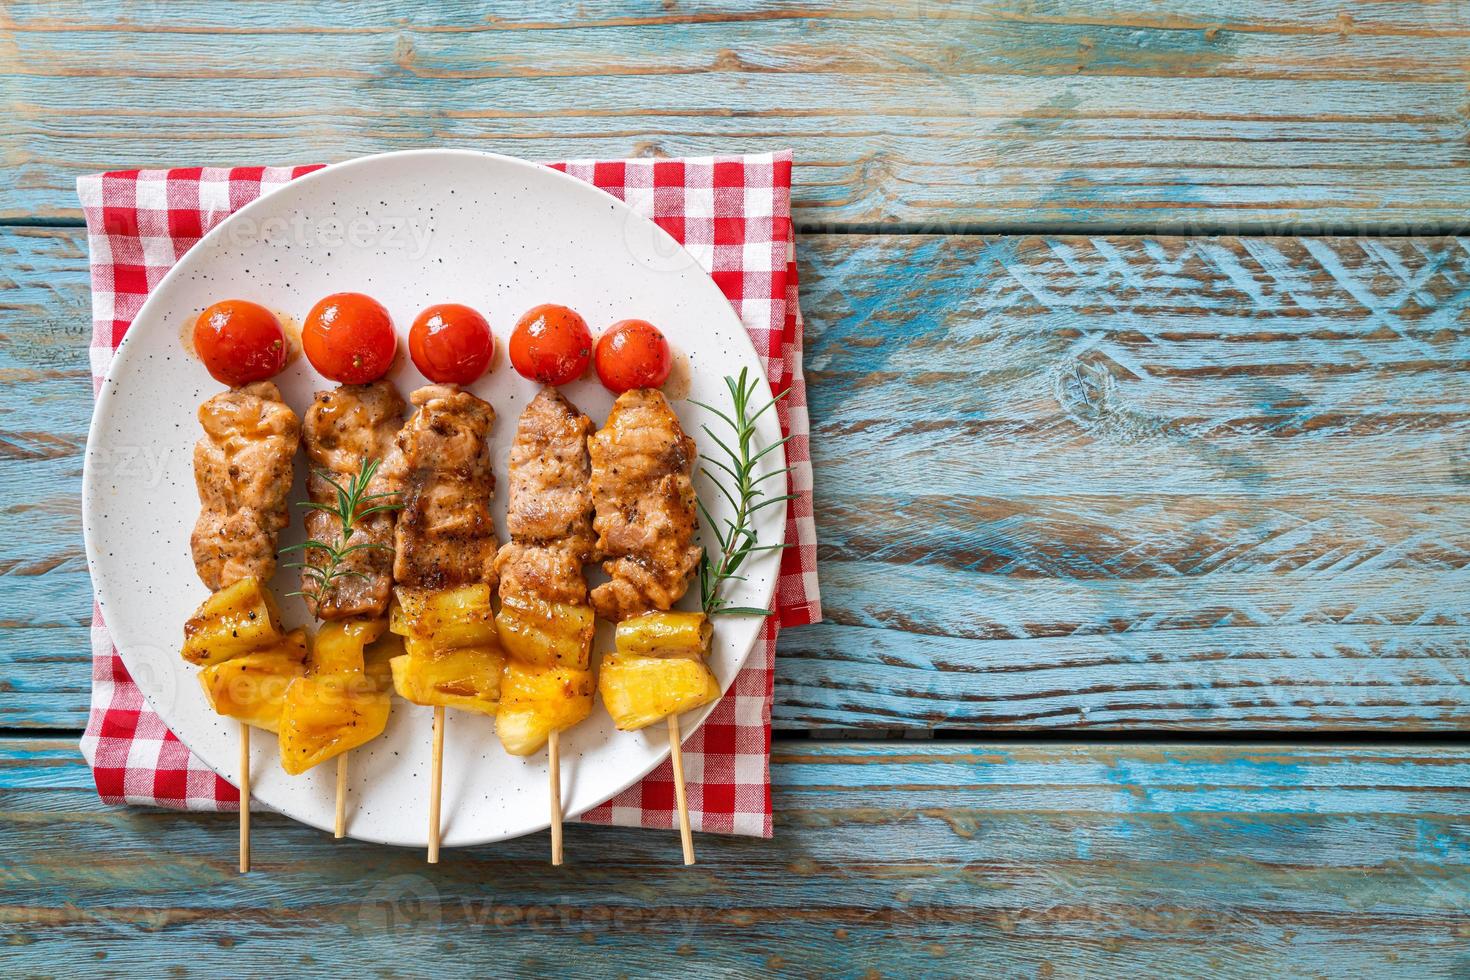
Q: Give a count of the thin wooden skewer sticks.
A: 5